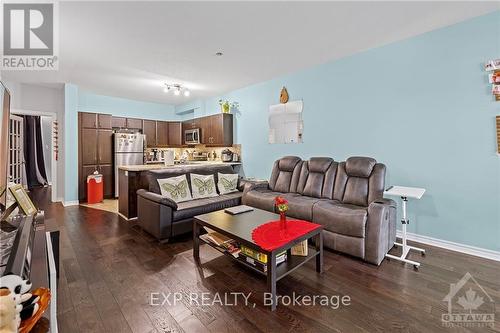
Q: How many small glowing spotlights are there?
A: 3